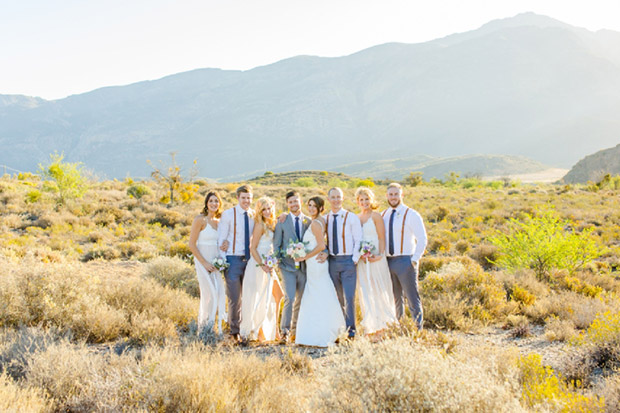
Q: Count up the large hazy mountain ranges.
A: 1